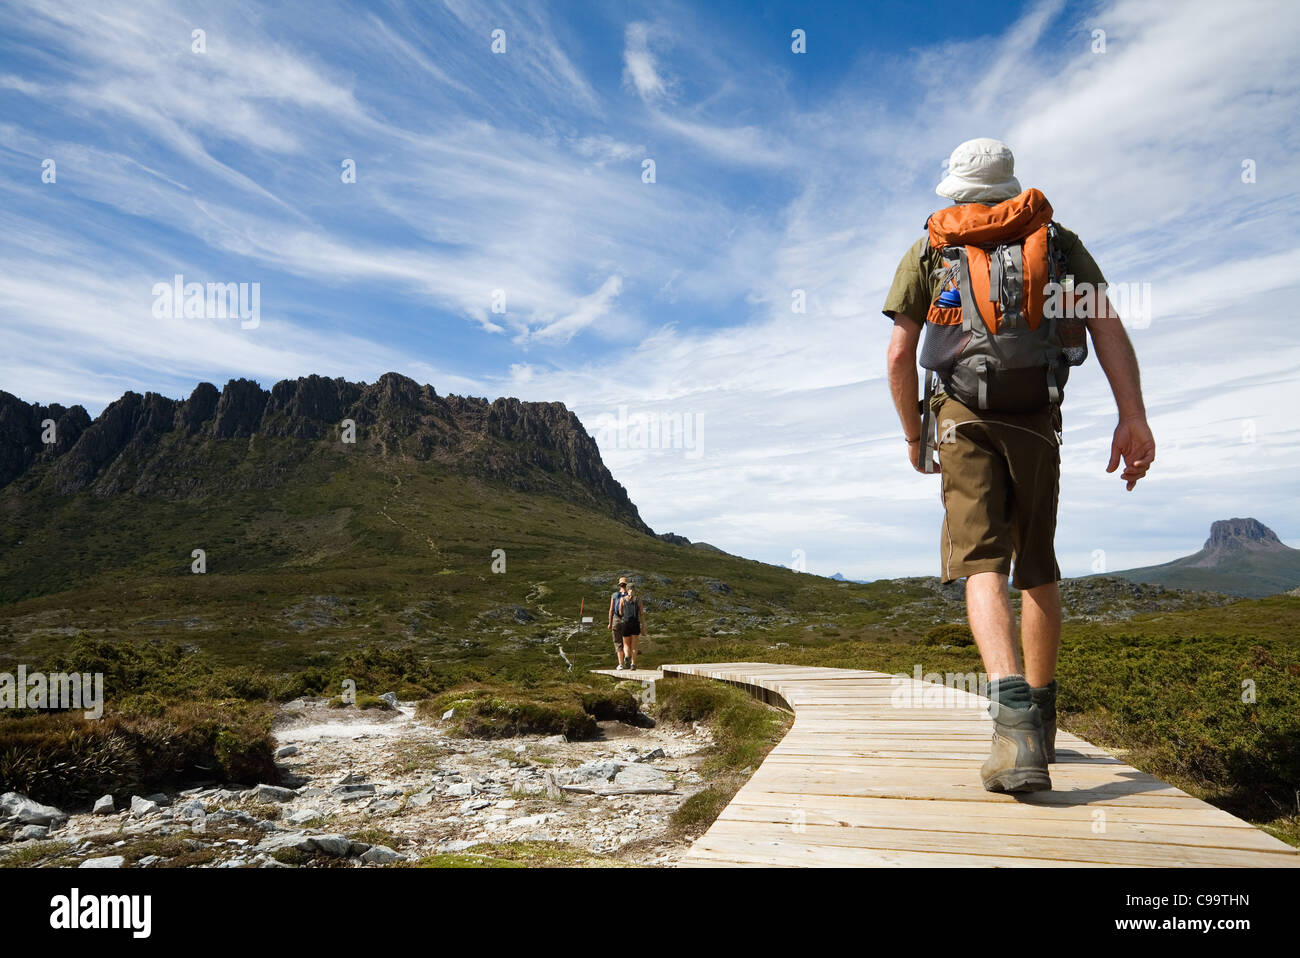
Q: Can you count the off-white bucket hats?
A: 1